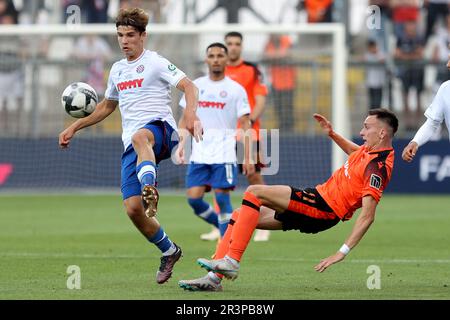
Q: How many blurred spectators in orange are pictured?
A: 2